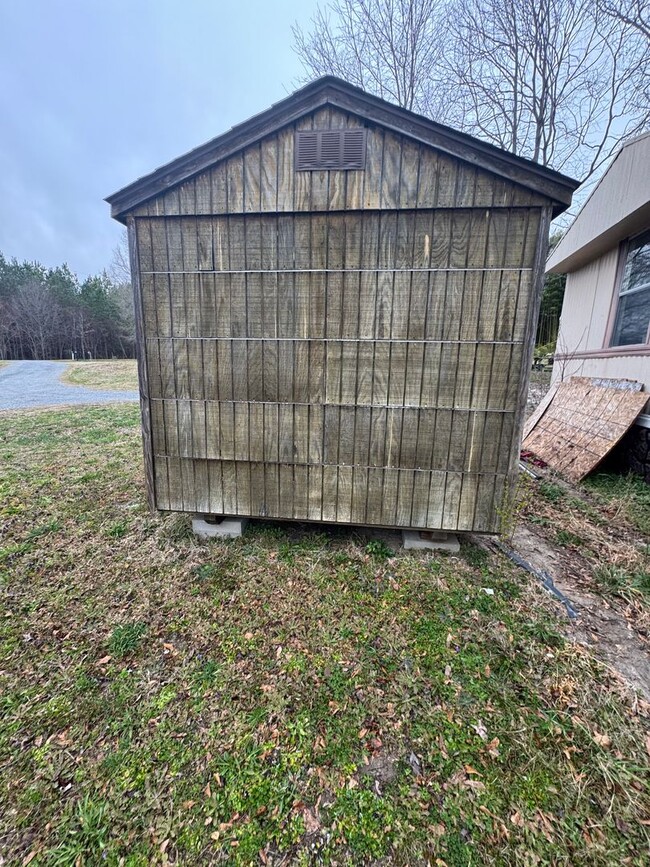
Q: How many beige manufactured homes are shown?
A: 1